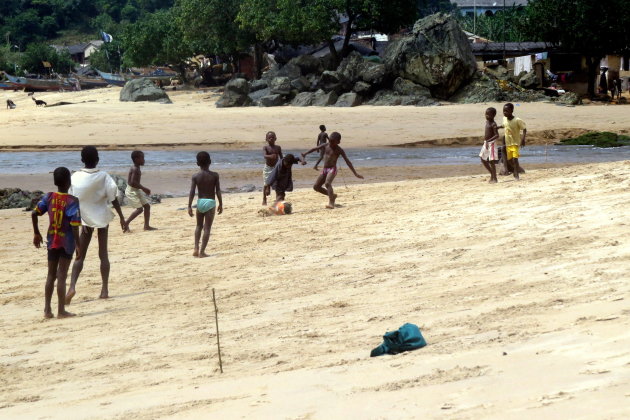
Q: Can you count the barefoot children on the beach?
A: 10